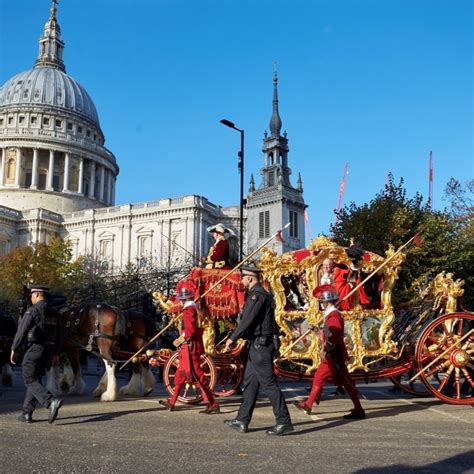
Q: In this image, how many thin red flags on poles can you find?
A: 2